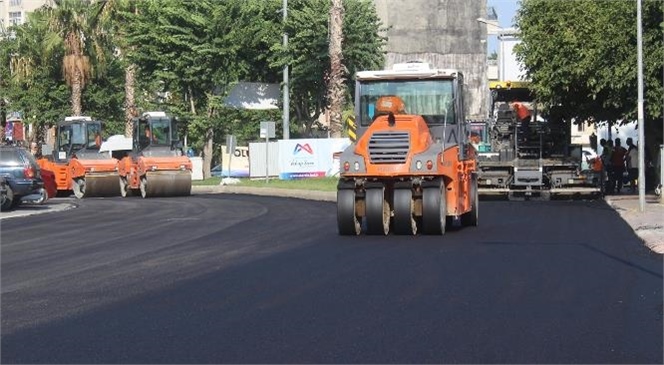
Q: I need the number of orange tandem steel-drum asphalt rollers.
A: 2